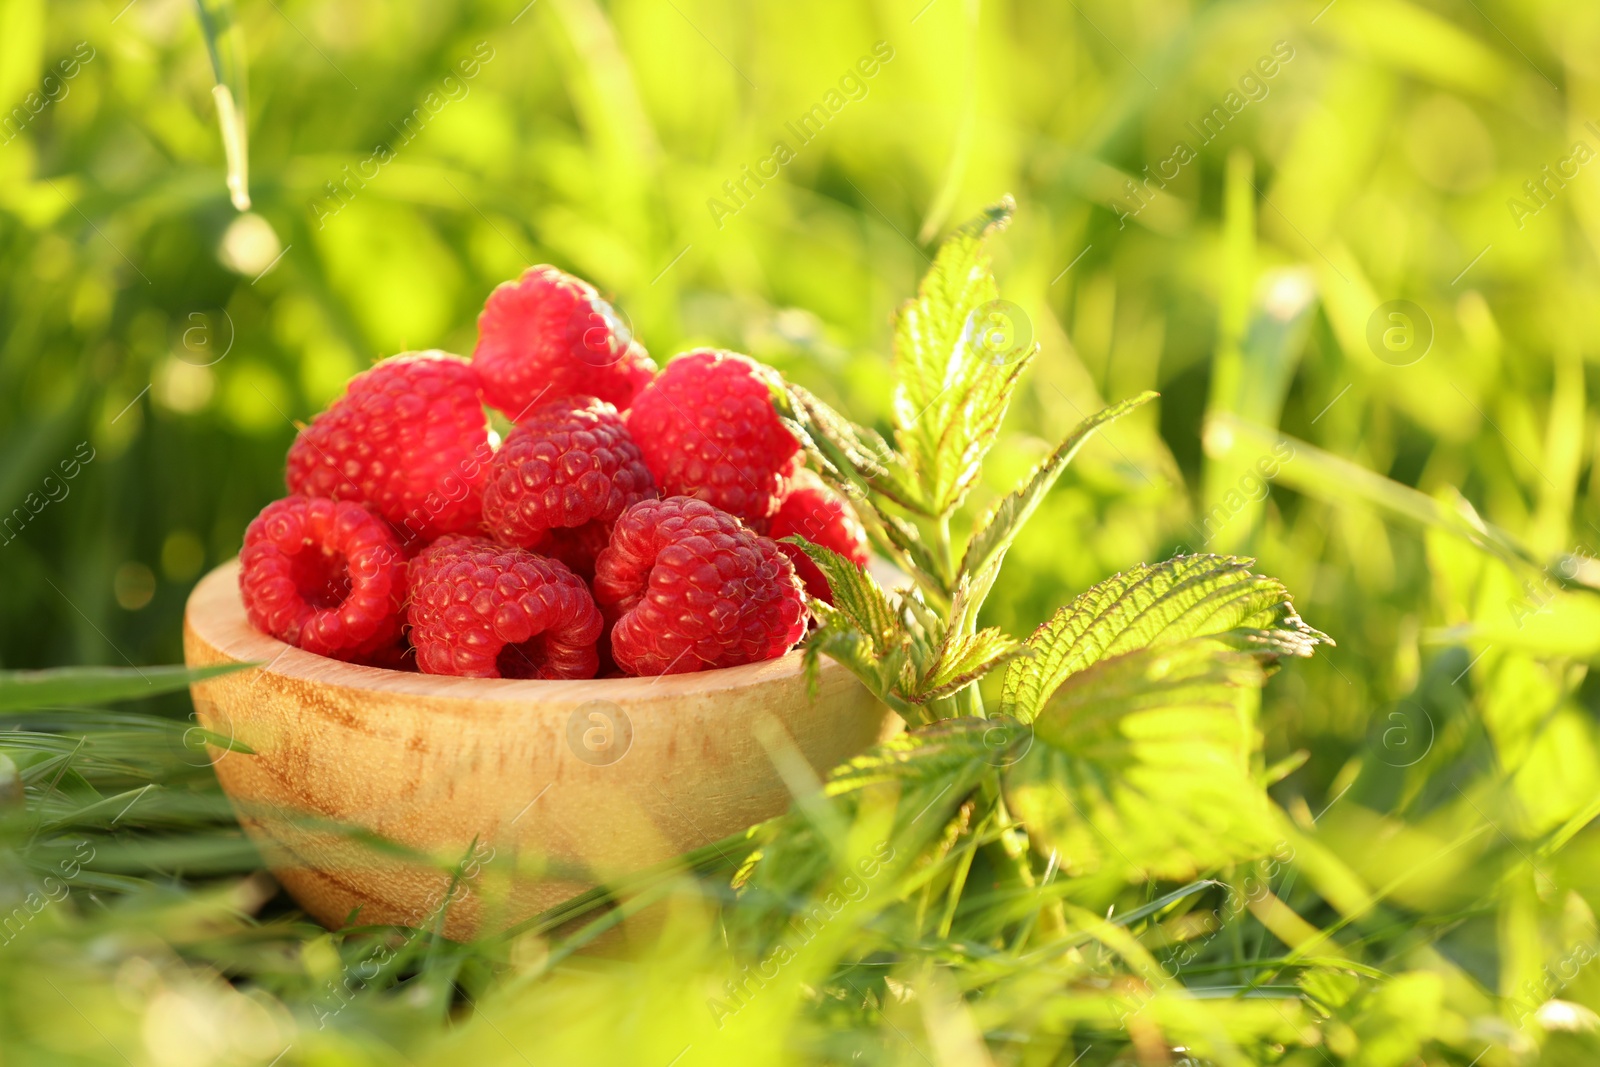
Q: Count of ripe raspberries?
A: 8